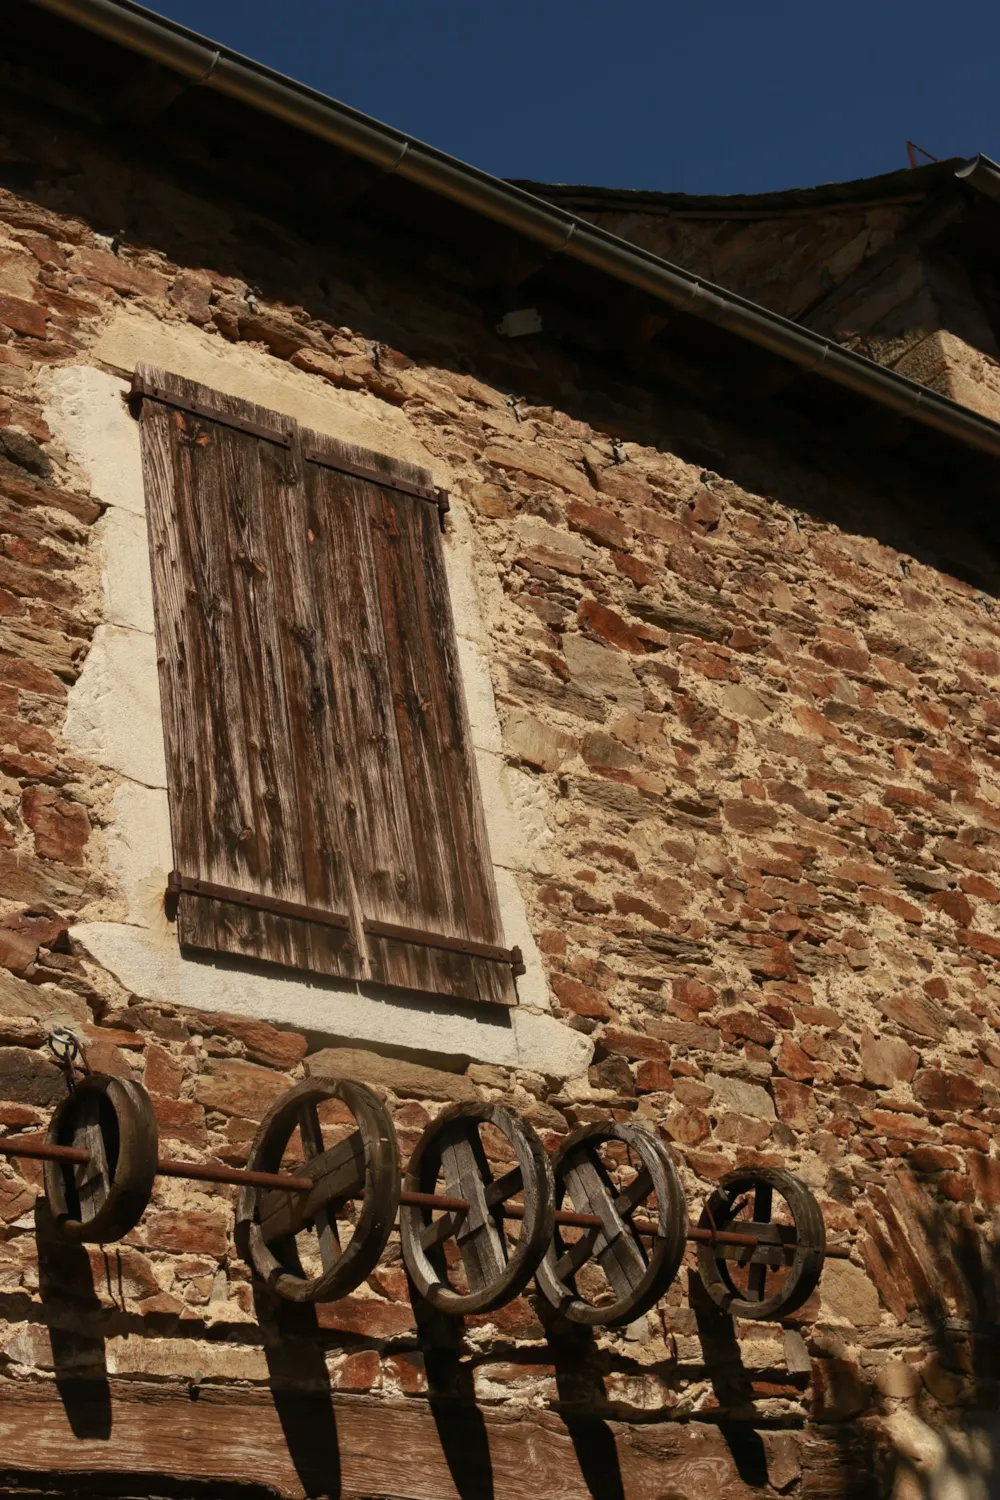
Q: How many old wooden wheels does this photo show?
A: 5